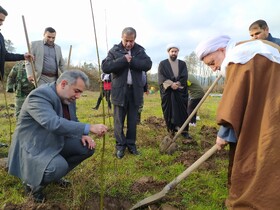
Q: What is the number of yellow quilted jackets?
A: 0